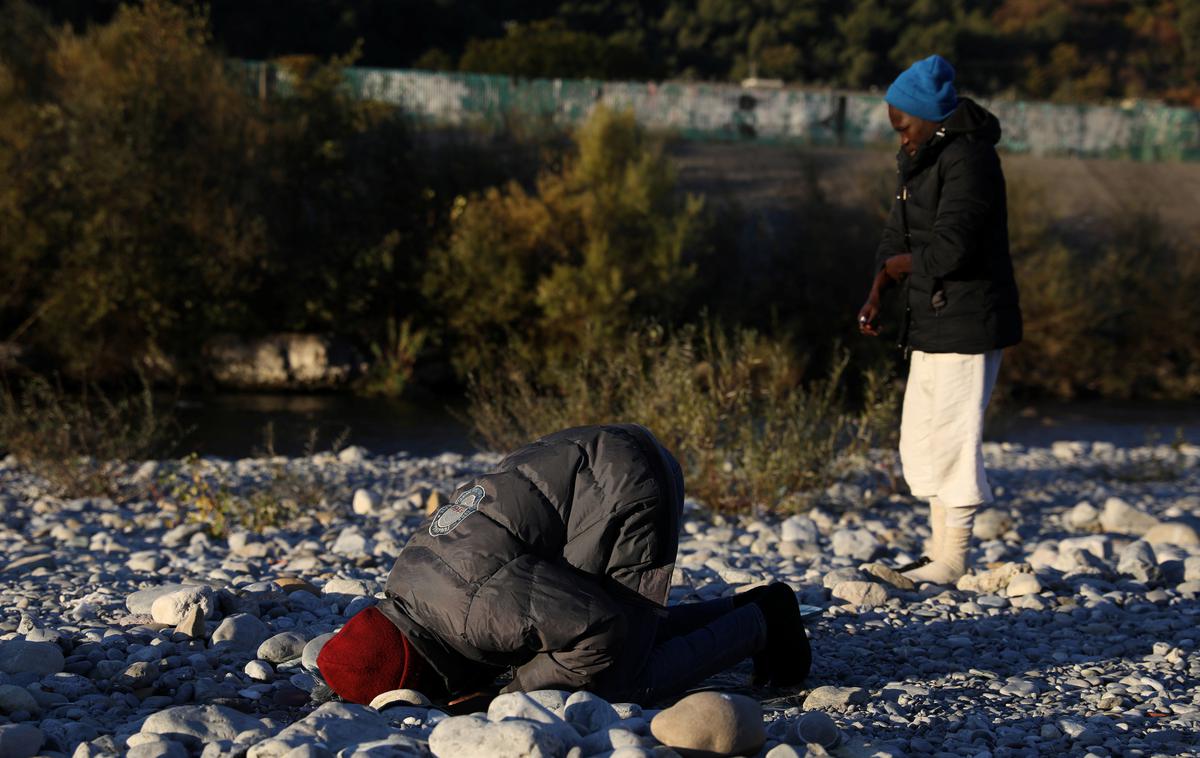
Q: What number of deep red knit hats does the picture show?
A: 1